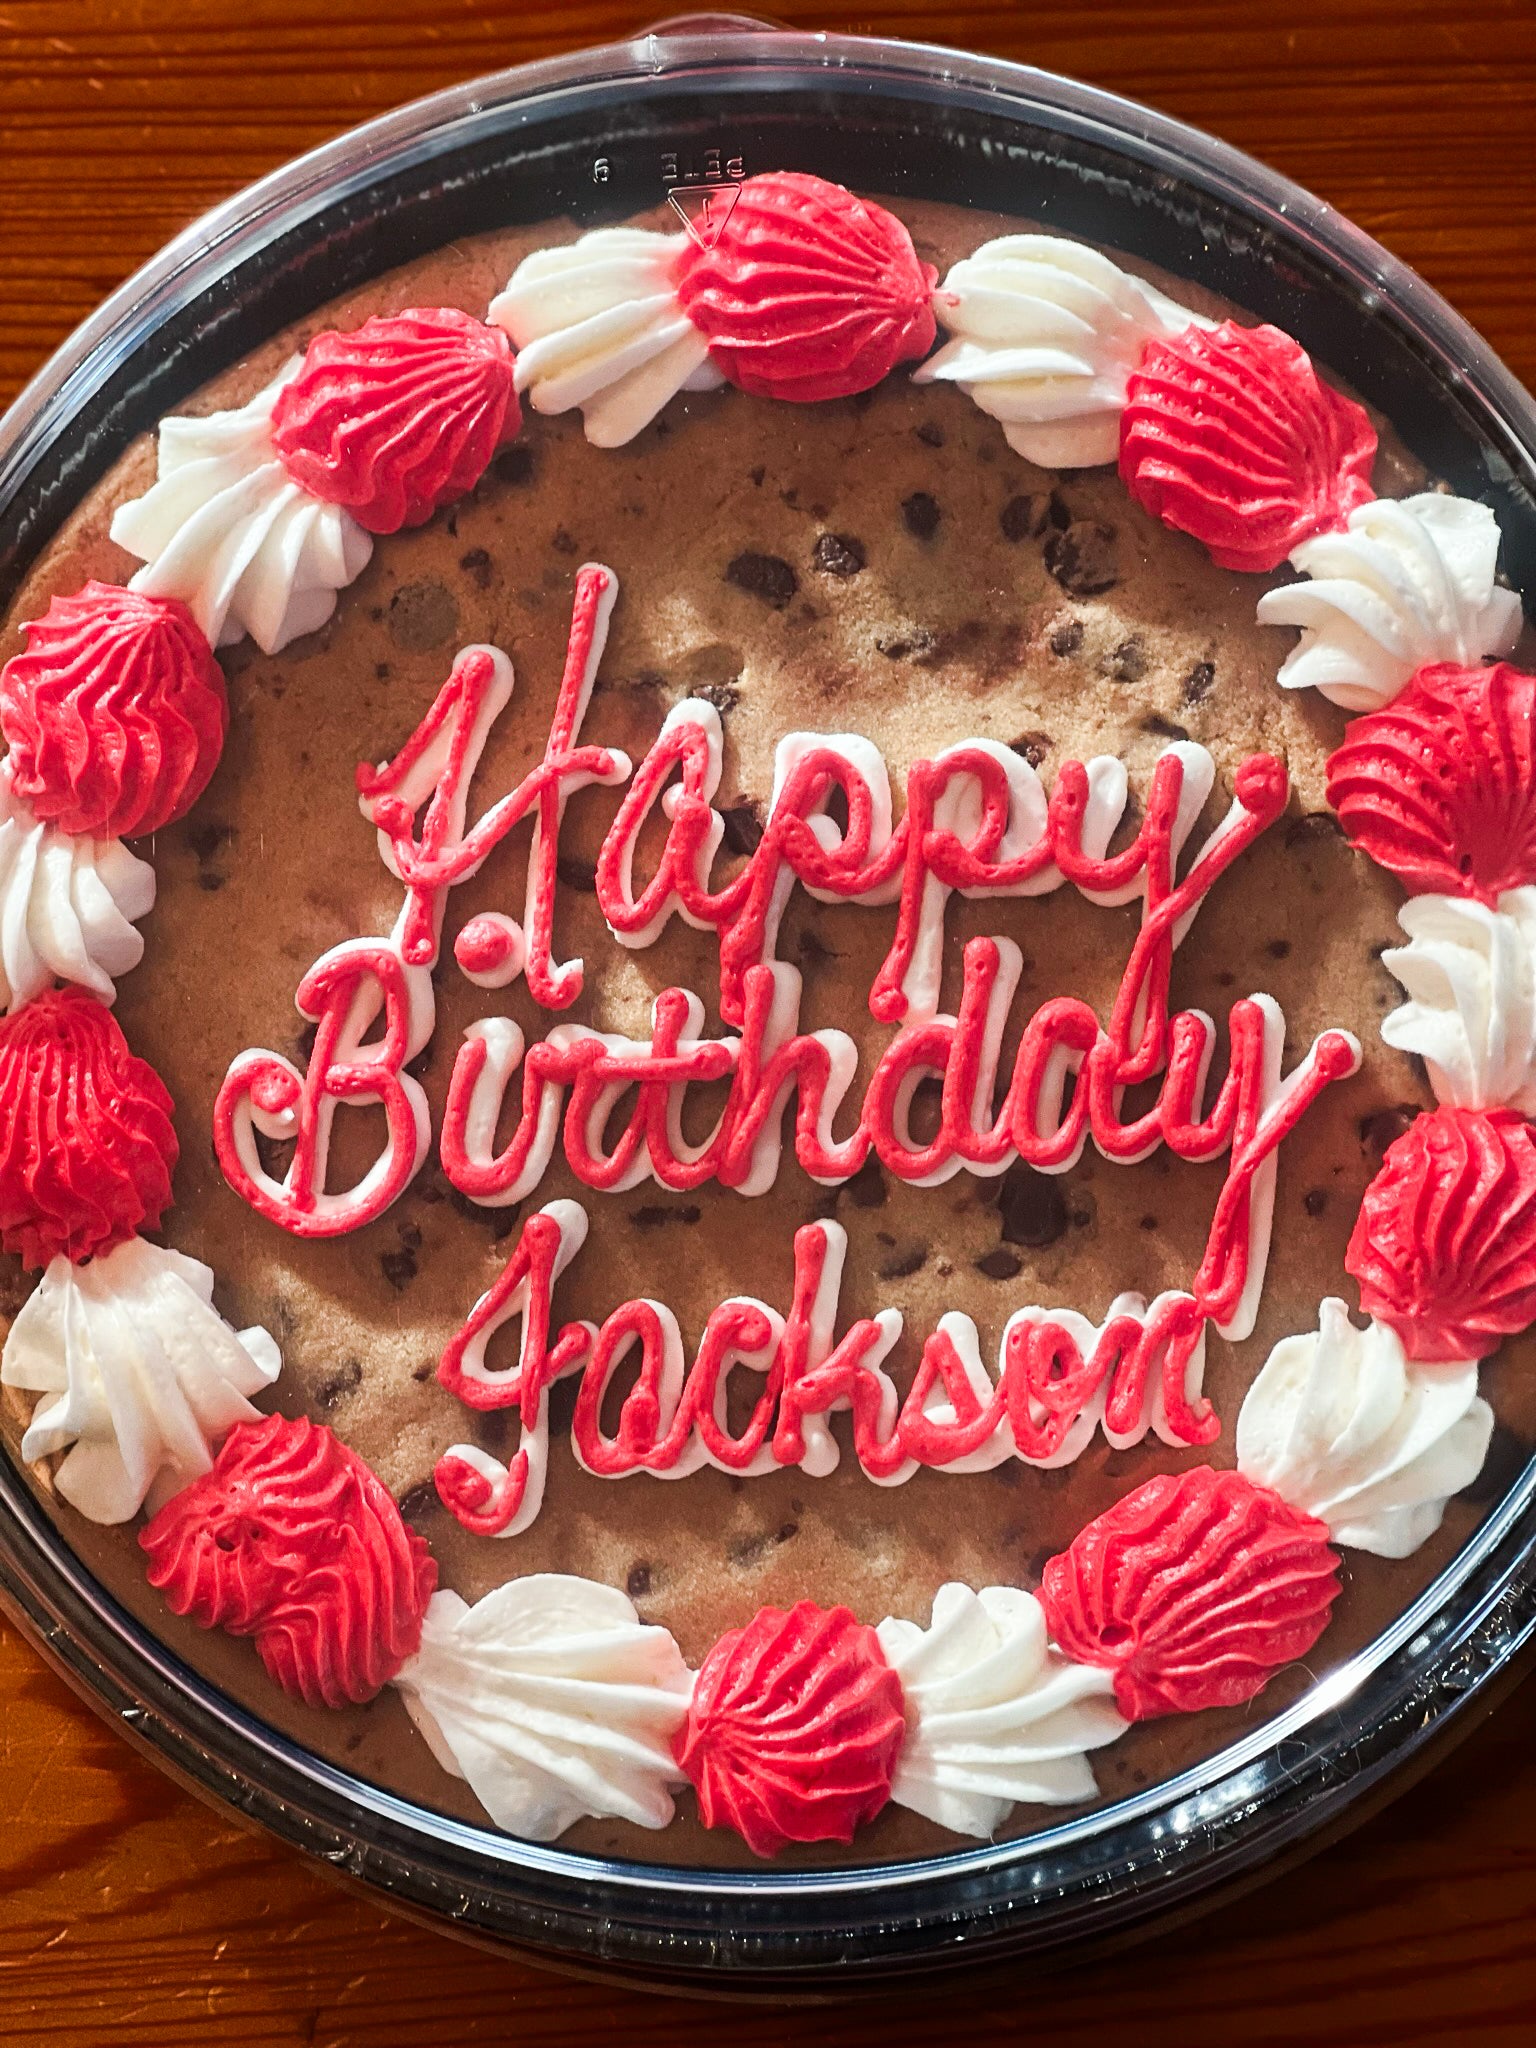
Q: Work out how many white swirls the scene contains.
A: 10